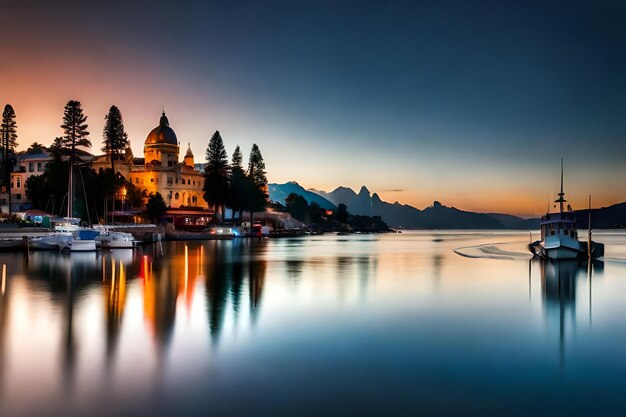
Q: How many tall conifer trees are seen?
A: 6